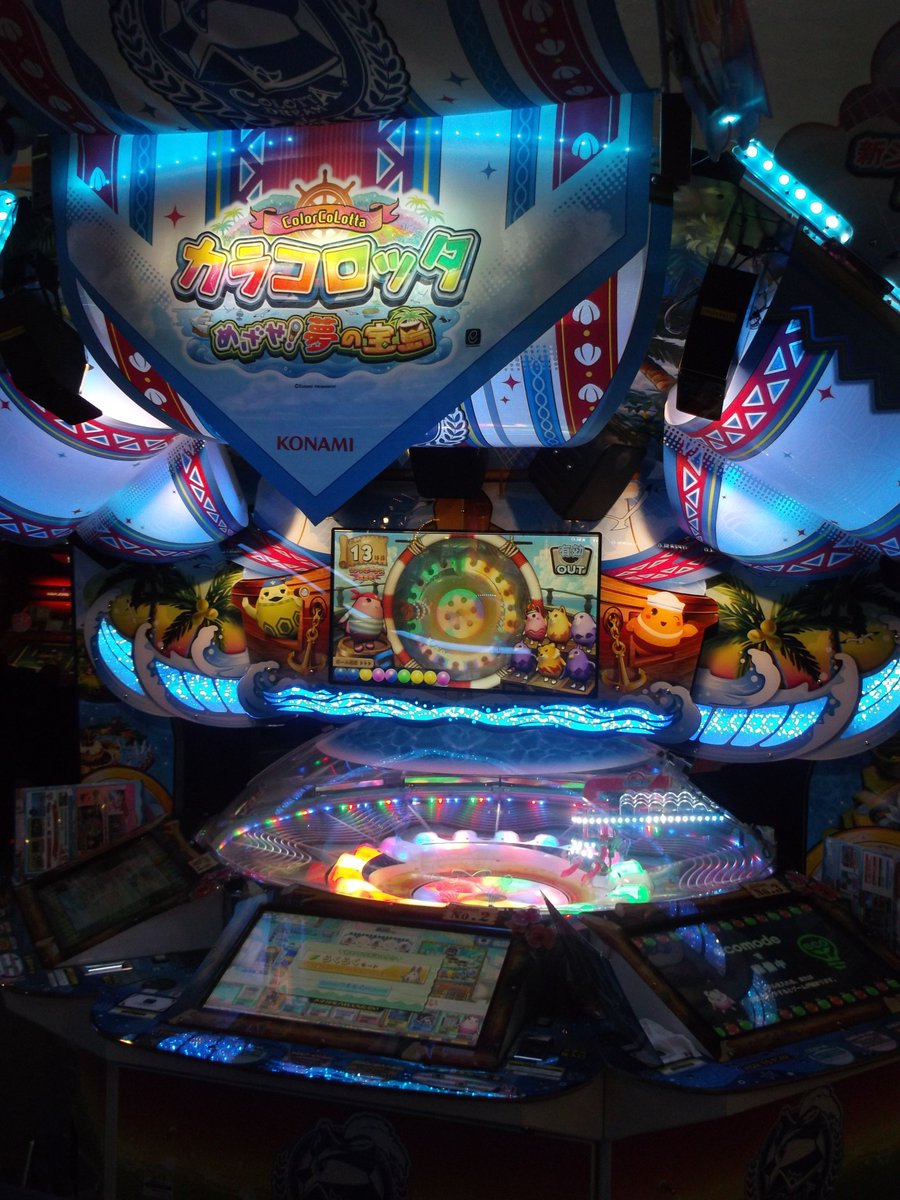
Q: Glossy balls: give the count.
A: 9